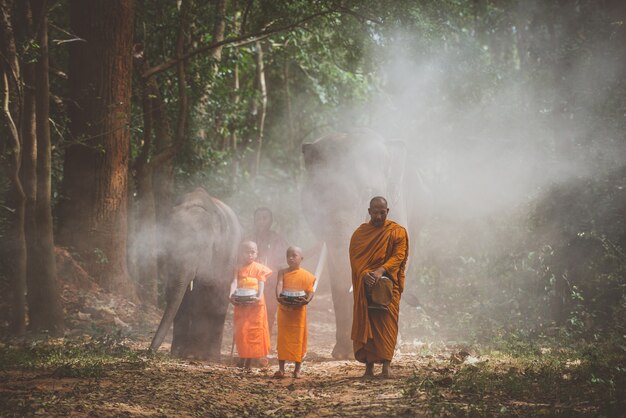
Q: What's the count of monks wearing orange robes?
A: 3